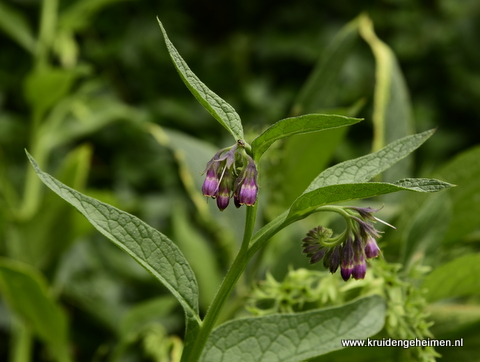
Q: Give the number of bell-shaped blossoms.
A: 7